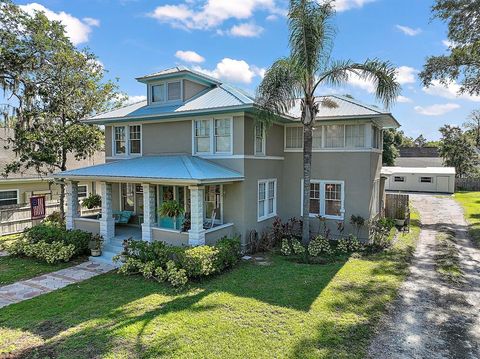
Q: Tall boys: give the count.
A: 0